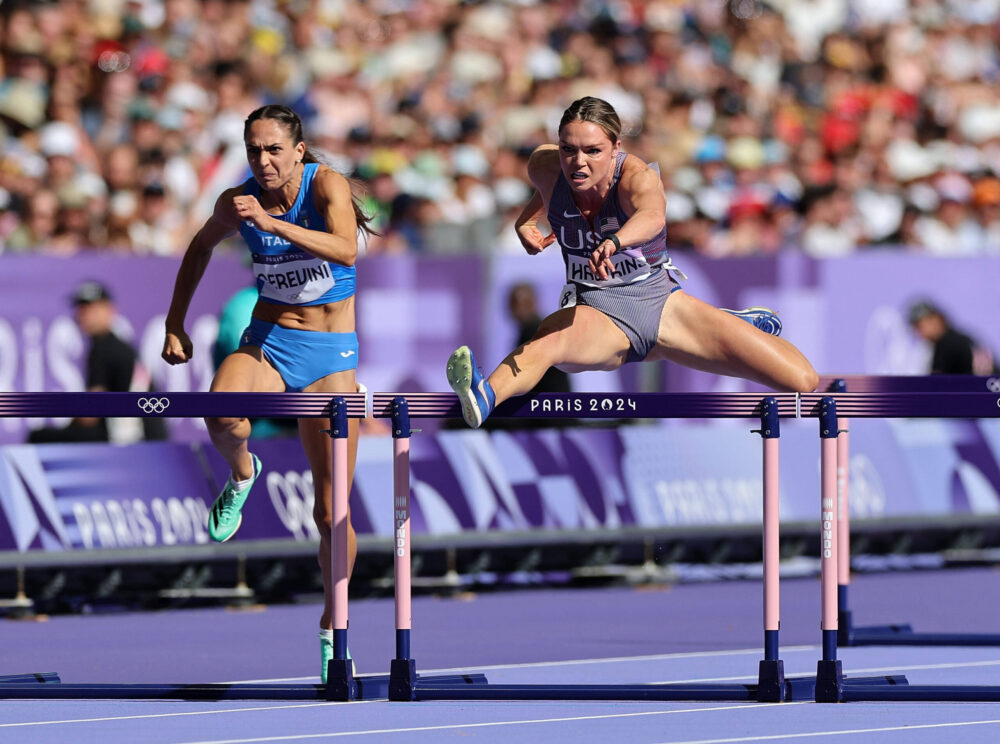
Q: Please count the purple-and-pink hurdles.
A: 4